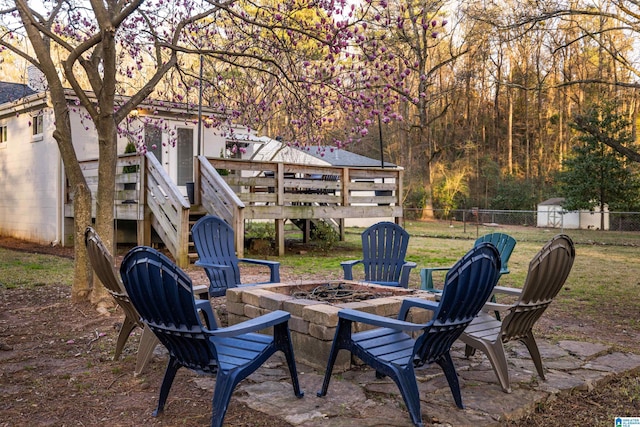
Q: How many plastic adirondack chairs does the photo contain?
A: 7